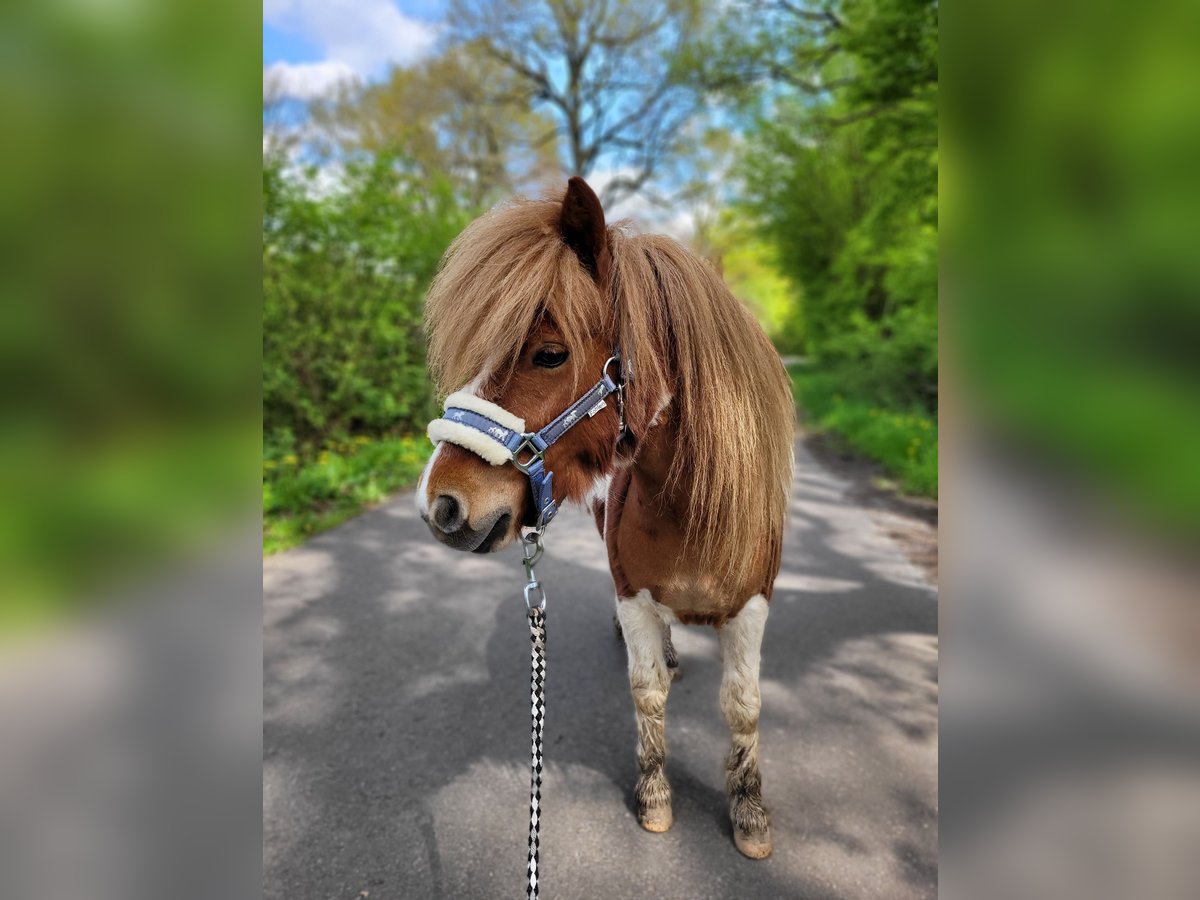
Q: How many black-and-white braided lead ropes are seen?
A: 1